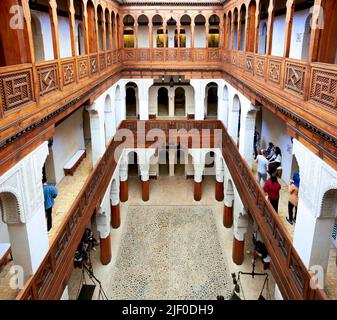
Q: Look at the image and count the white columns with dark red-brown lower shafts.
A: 8